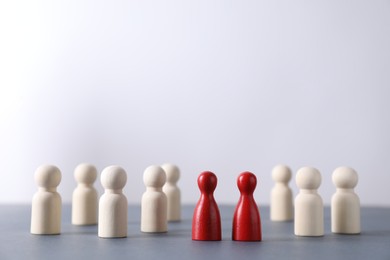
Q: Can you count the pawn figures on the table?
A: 10